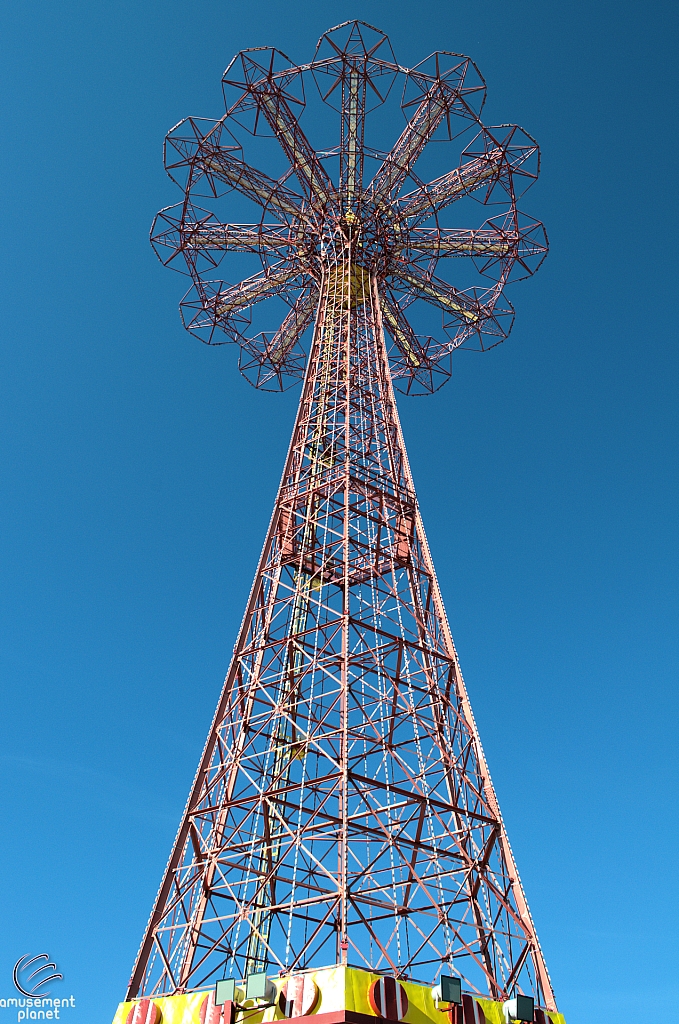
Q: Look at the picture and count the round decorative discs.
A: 6